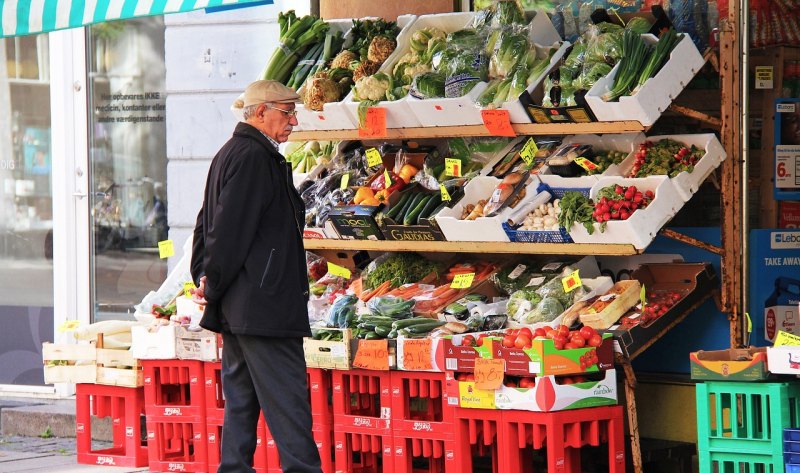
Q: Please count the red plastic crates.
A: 13